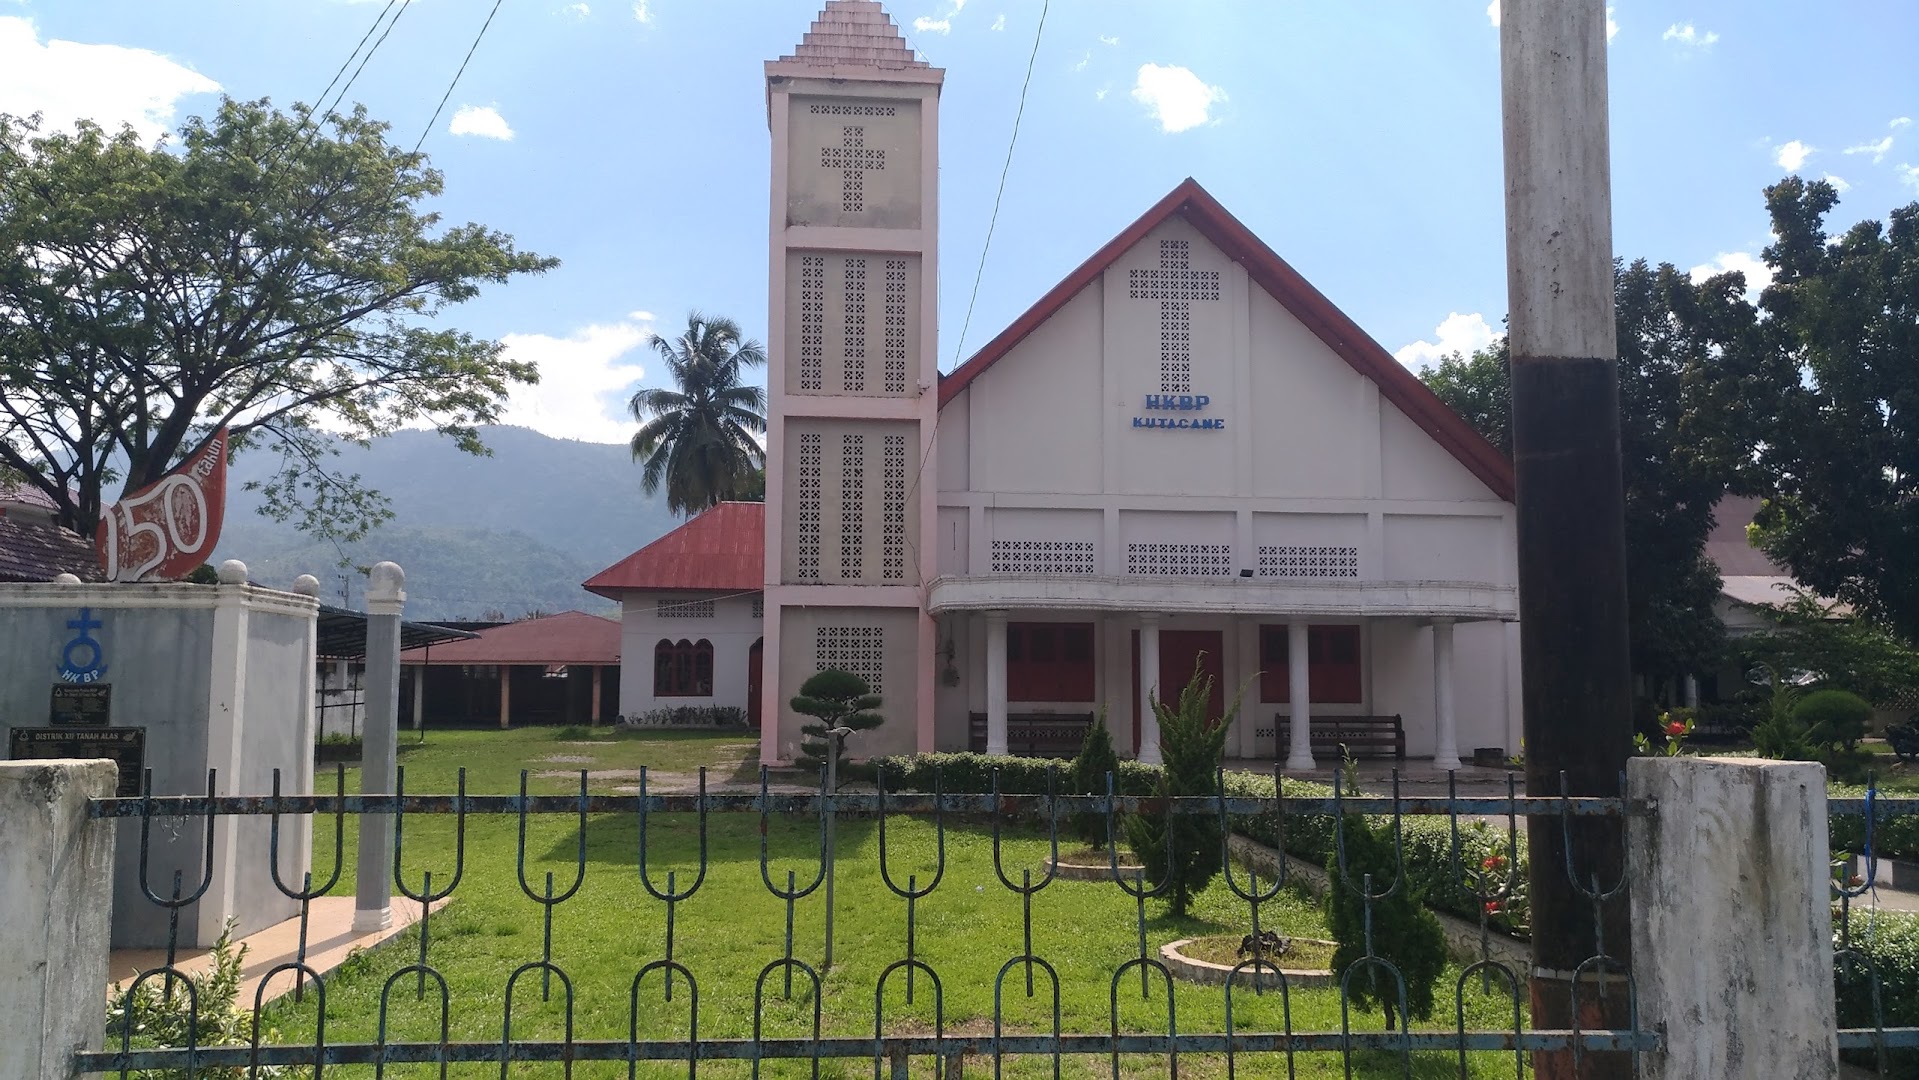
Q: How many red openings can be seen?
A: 5